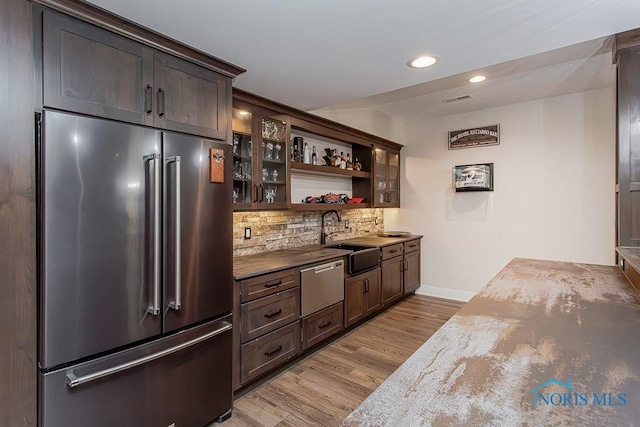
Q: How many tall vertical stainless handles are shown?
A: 2